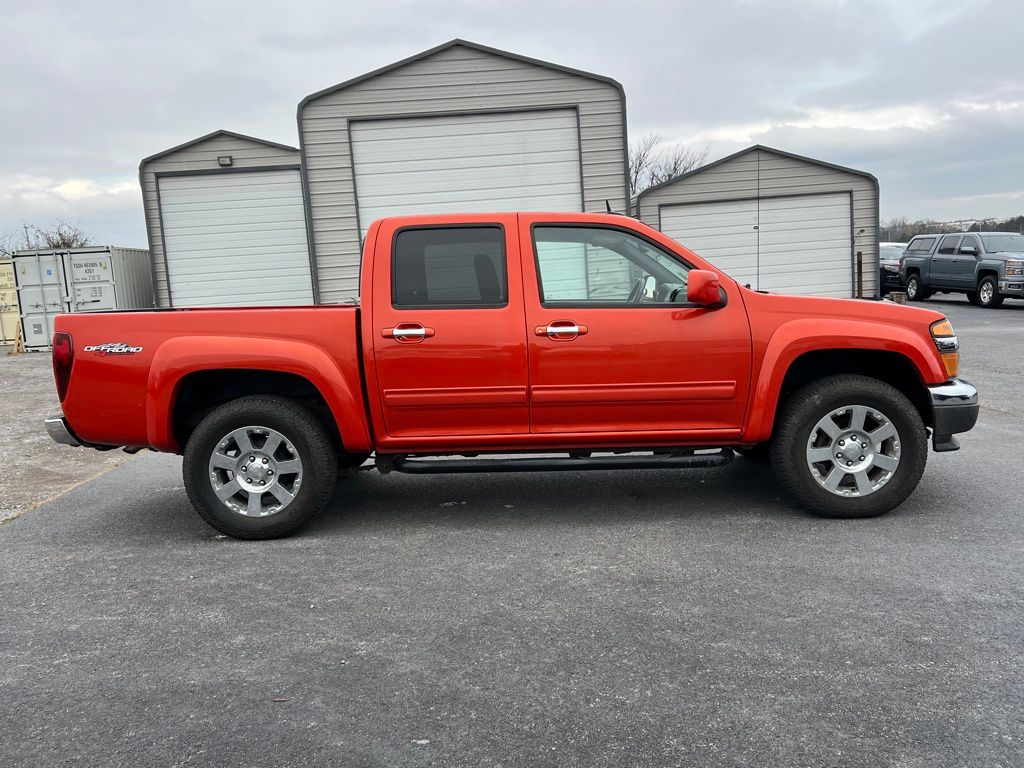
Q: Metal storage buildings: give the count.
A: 3